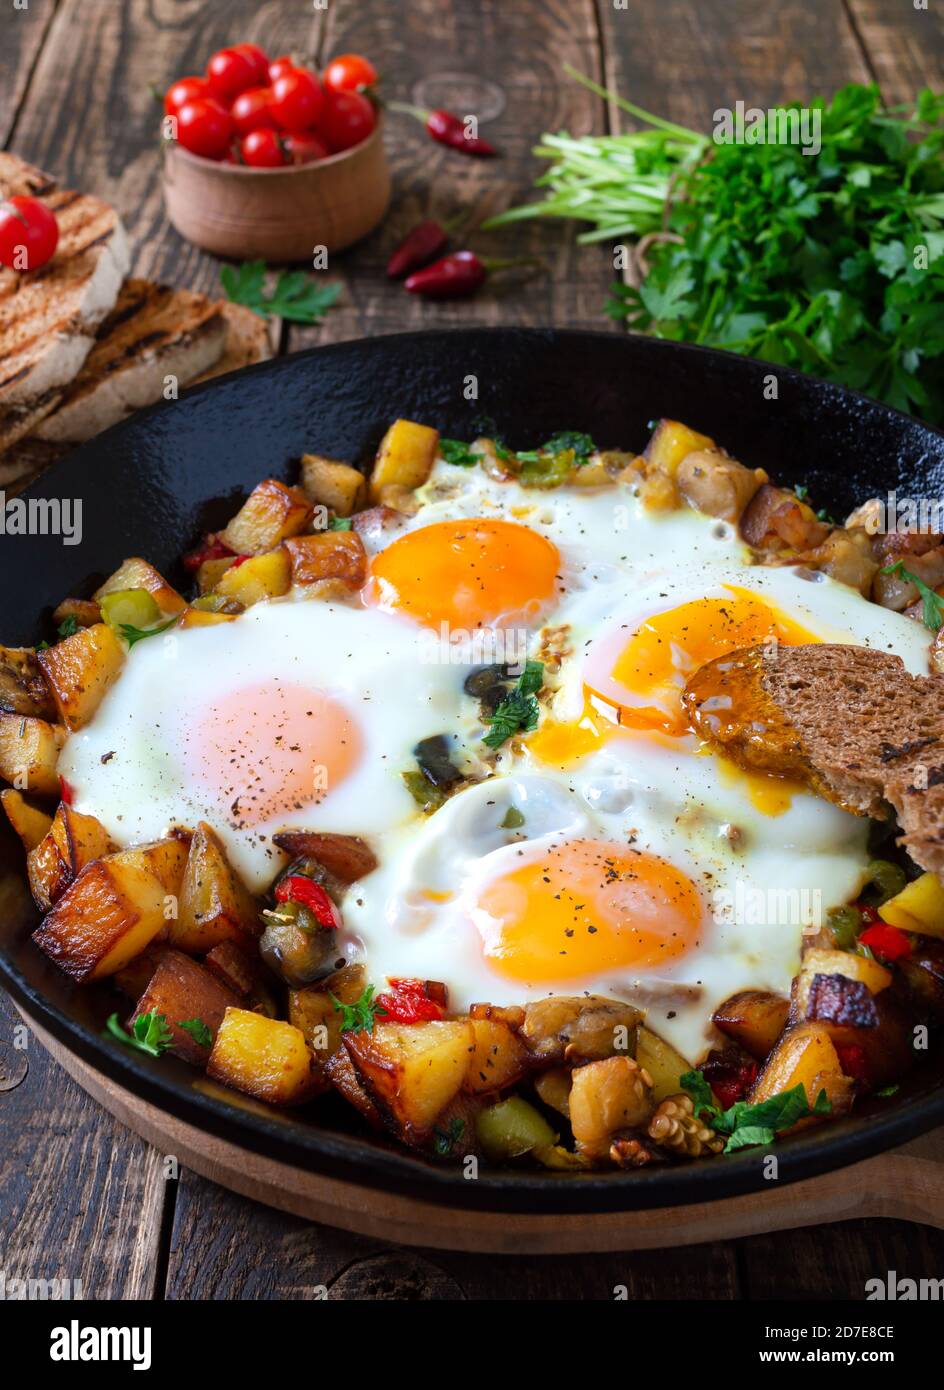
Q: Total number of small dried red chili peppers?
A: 3